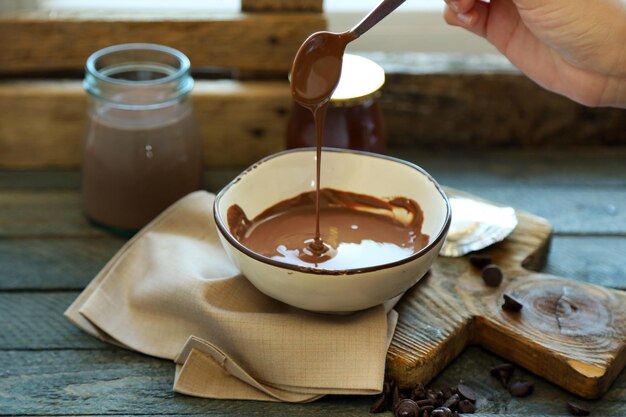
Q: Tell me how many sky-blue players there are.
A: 0